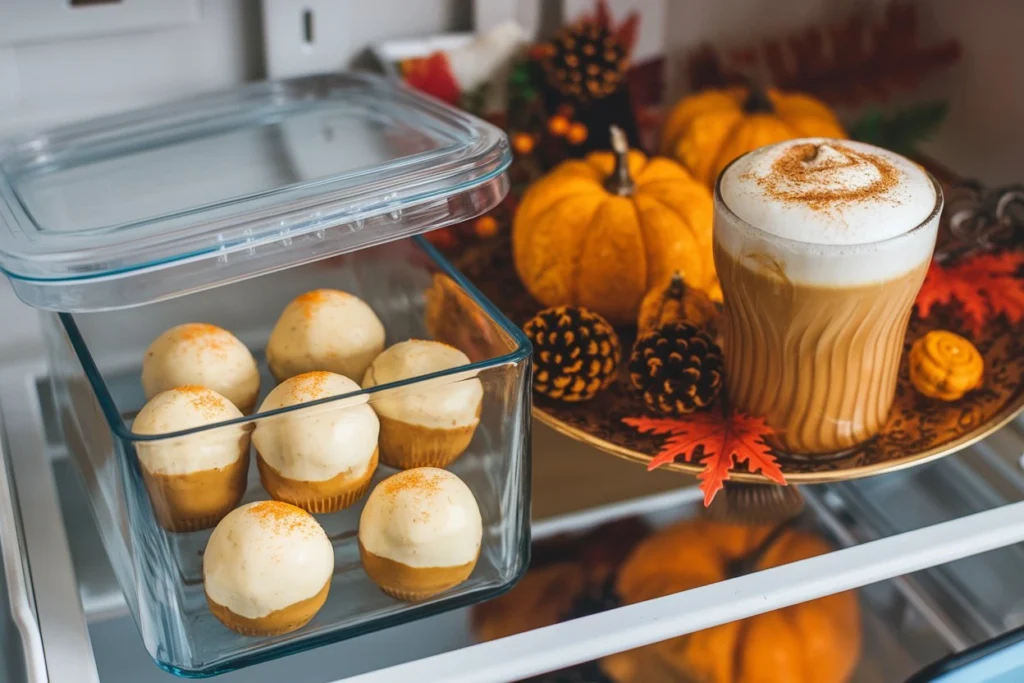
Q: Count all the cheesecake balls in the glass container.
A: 7